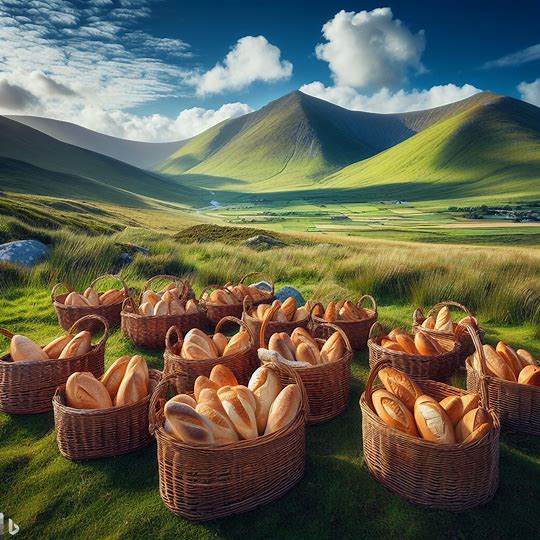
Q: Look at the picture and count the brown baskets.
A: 14